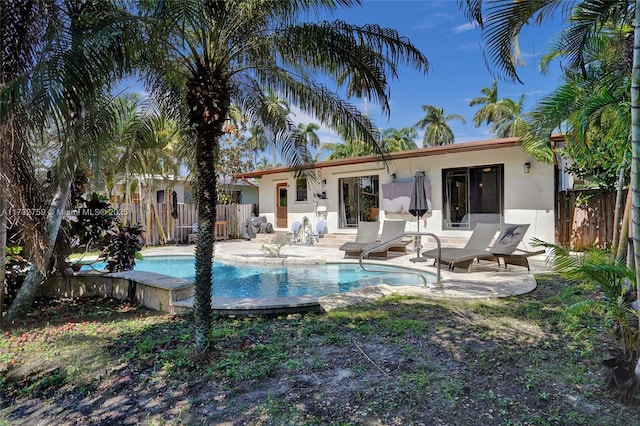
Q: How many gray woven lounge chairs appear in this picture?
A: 4